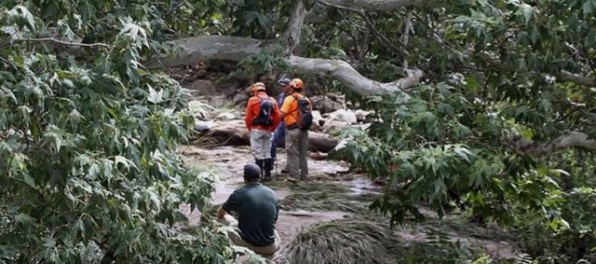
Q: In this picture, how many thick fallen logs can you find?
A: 1